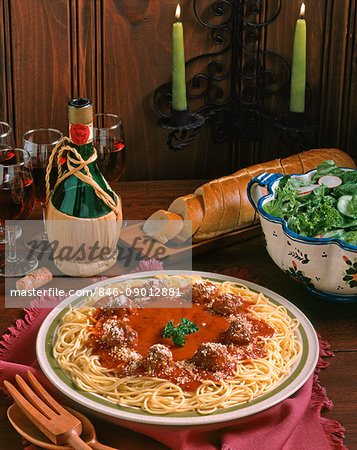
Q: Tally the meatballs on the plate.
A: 8